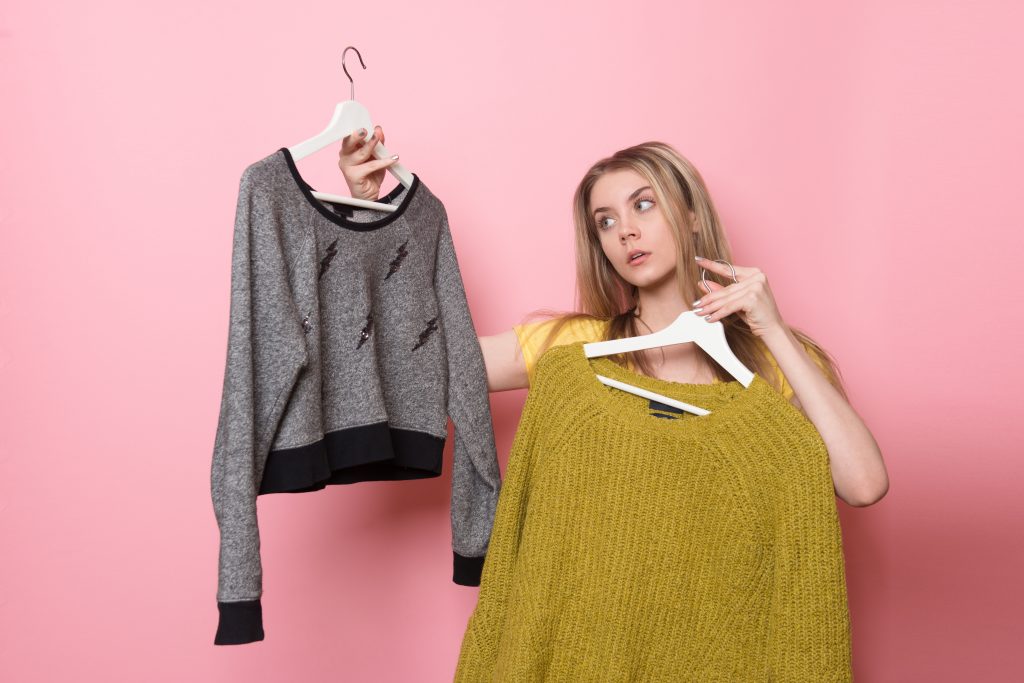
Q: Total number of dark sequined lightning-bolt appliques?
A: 5